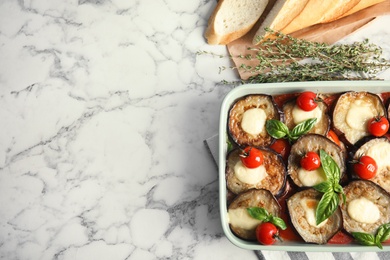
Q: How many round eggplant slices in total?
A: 9